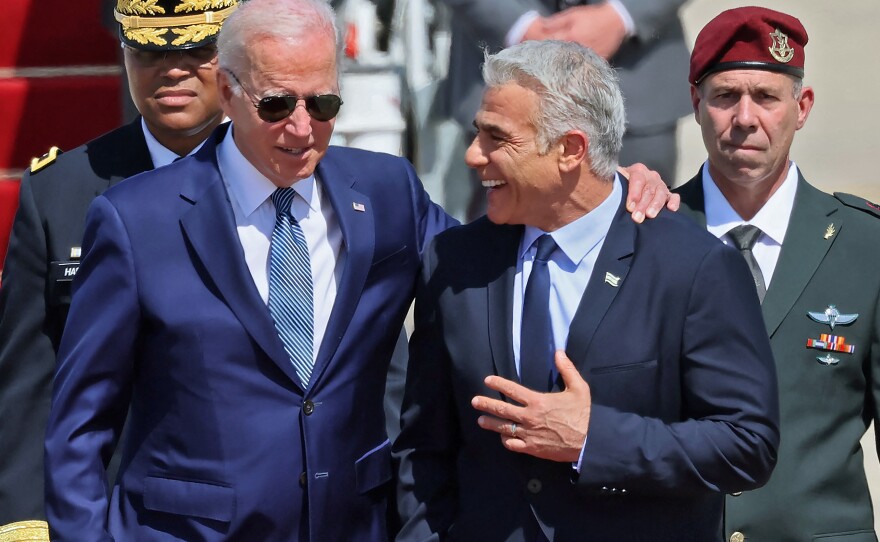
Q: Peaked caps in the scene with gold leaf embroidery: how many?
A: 1